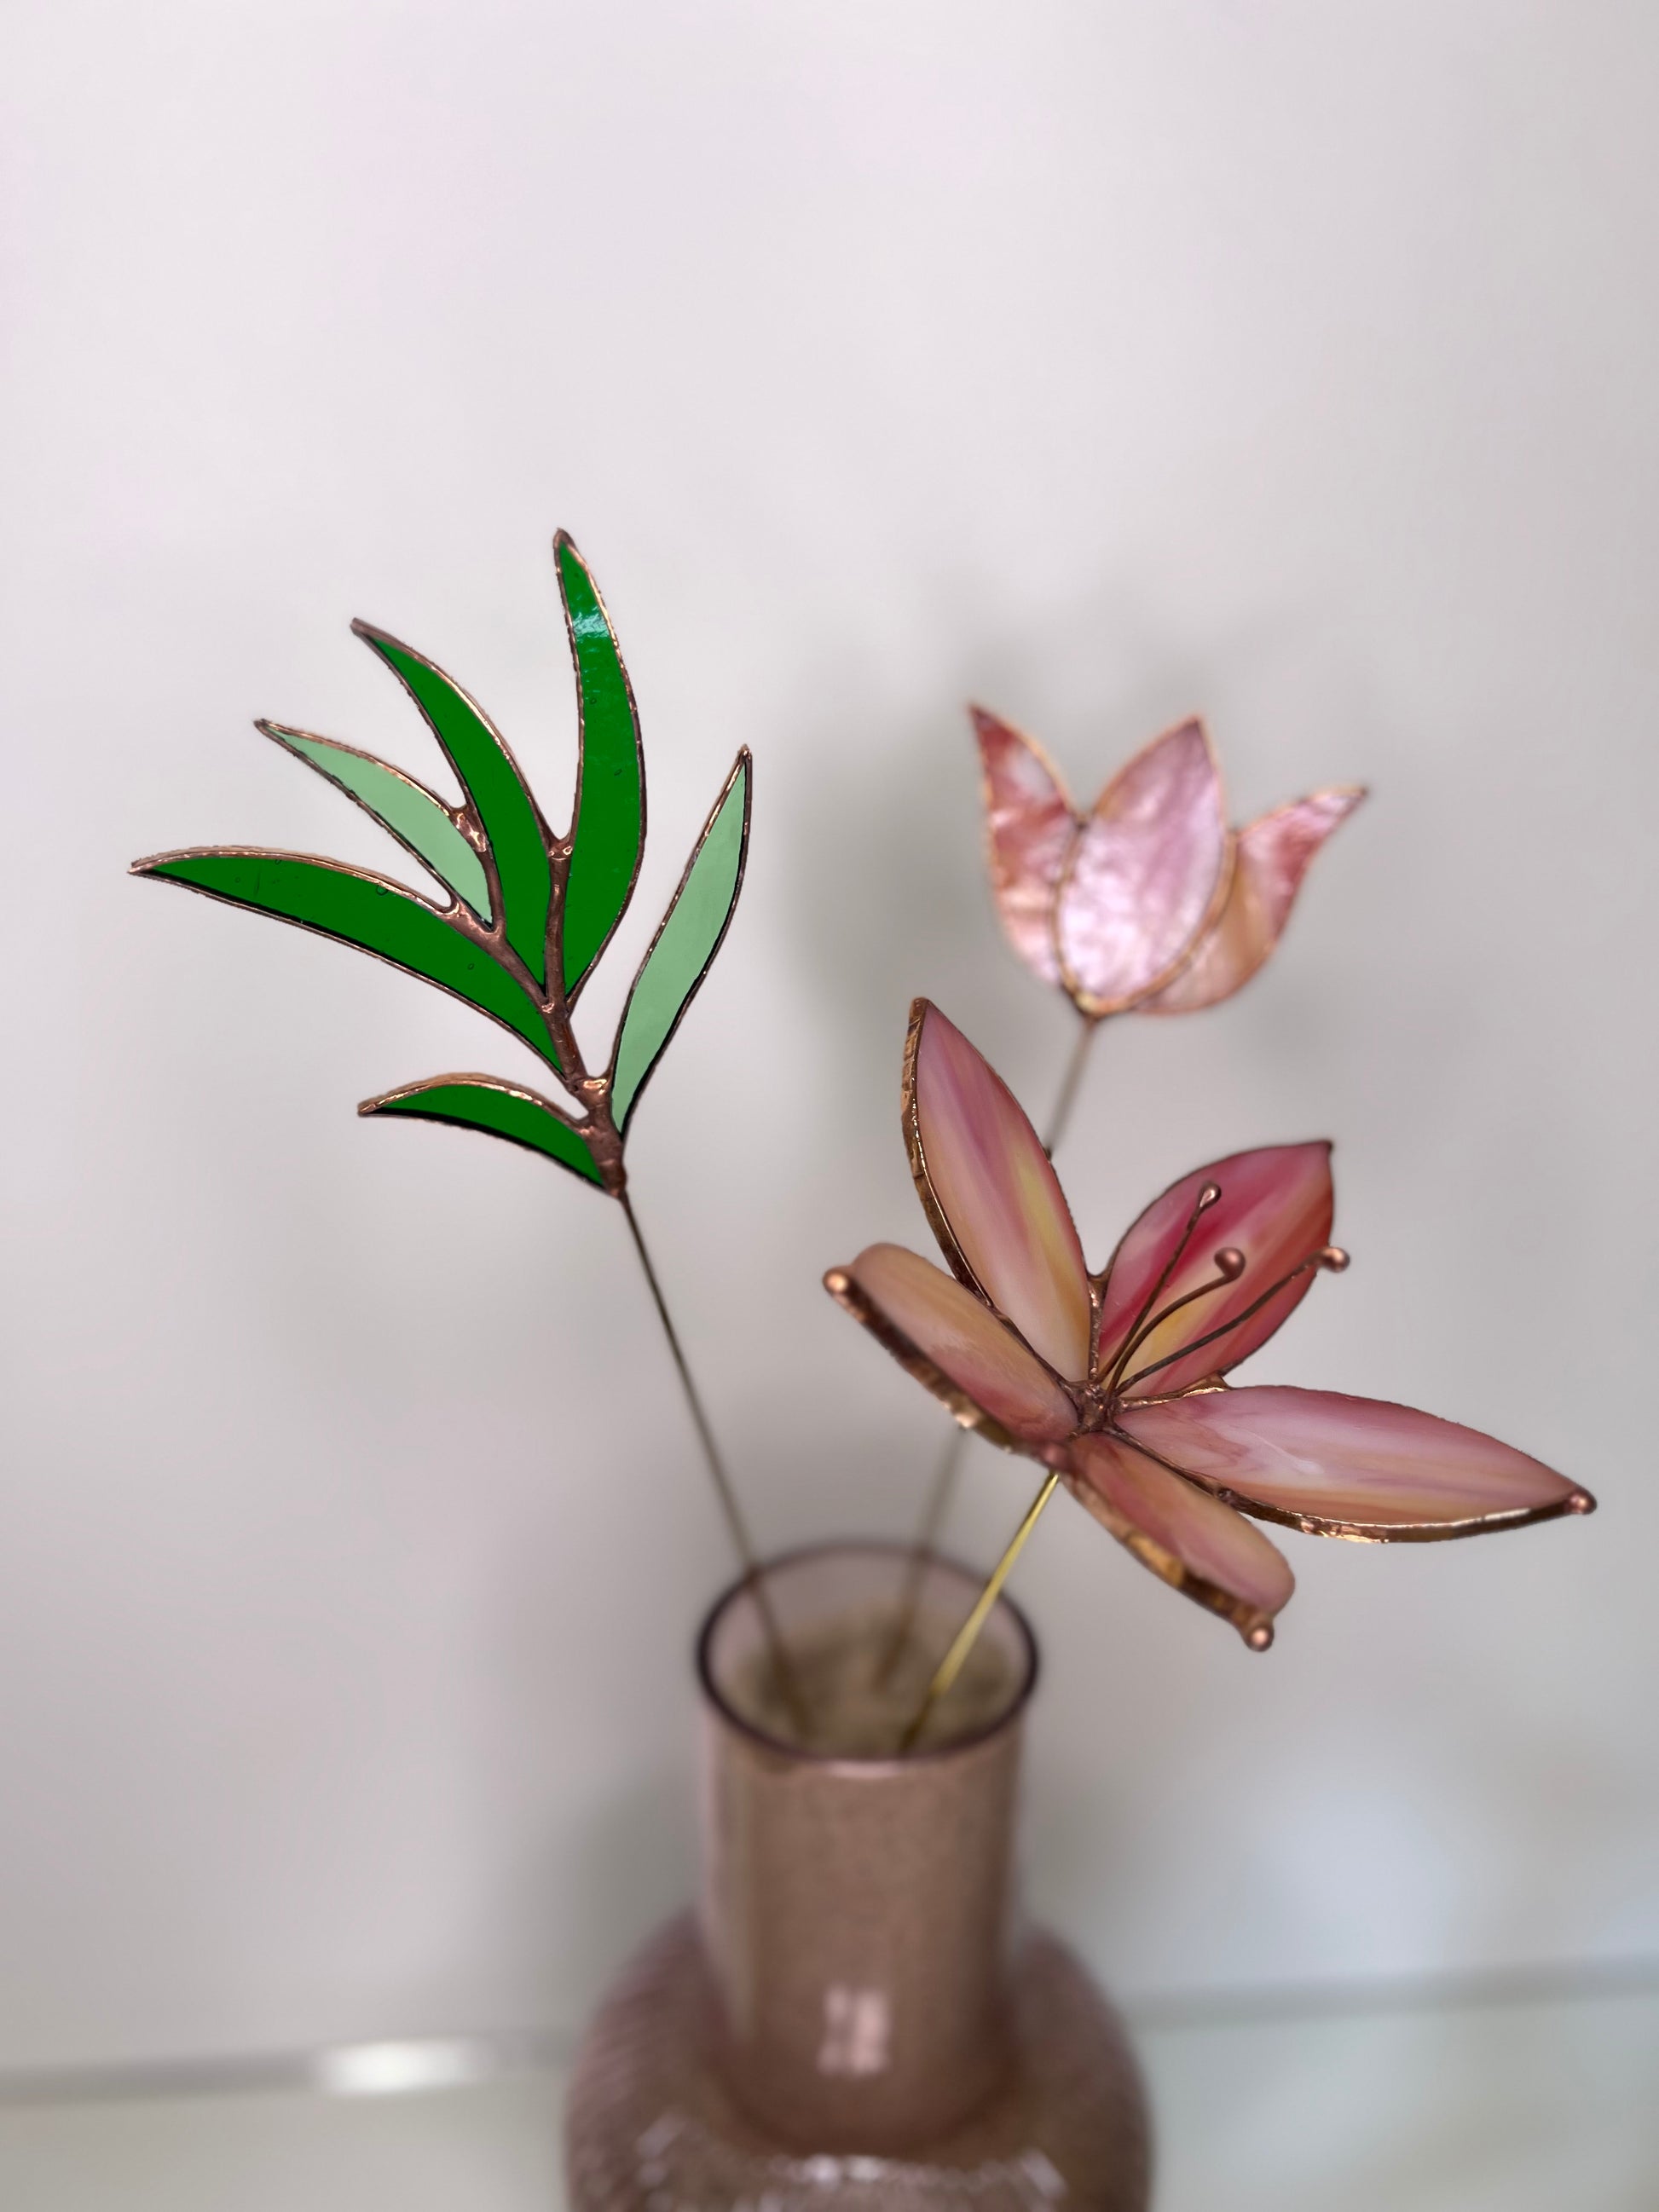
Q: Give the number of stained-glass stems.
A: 3